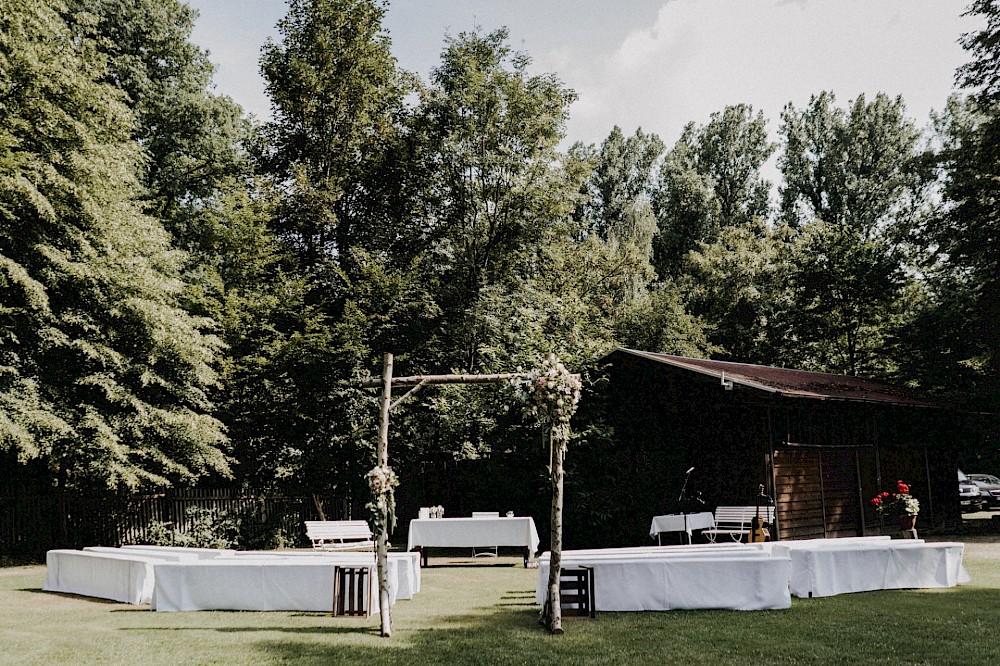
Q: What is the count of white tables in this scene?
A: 2